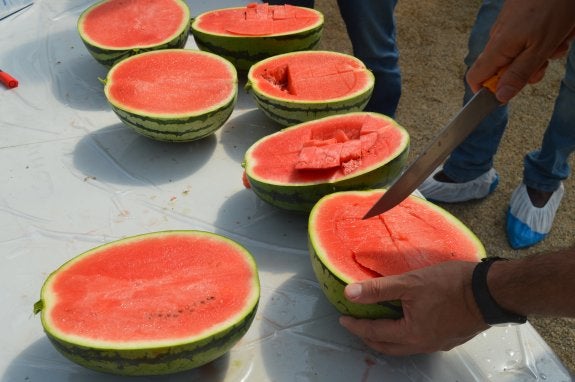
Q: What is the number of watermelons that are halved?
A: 7